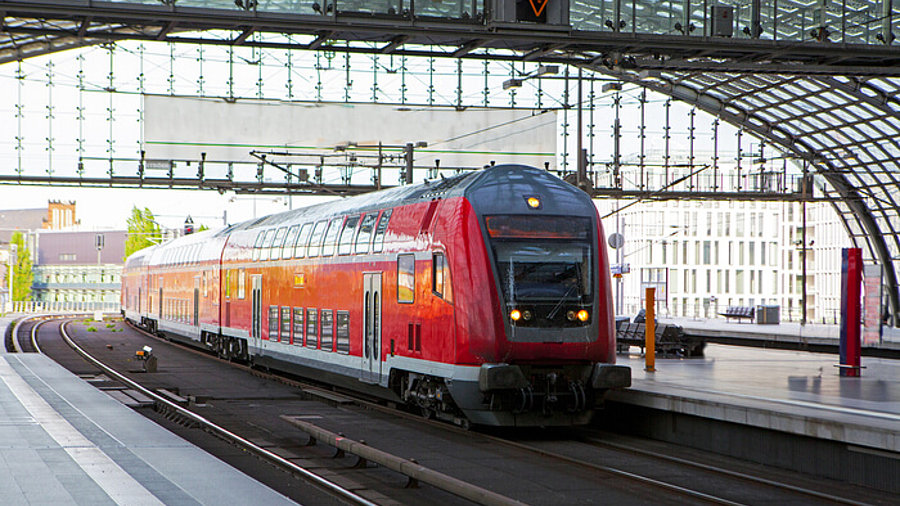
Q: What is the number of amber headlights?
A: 3